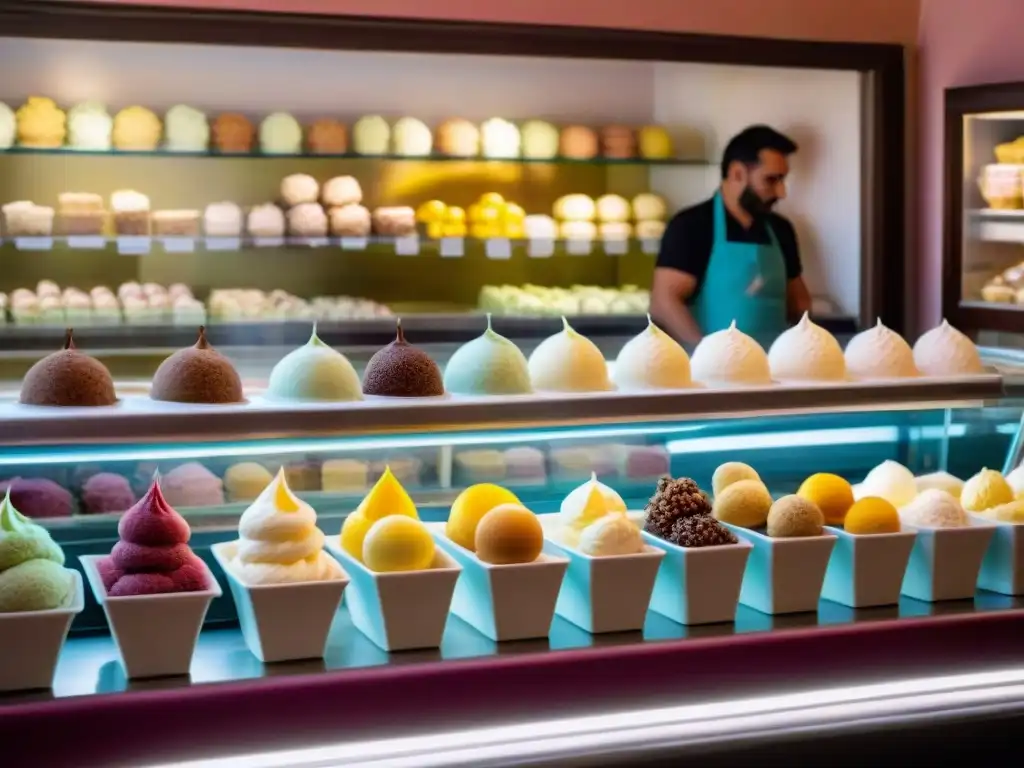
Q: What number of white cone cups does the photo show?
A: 11